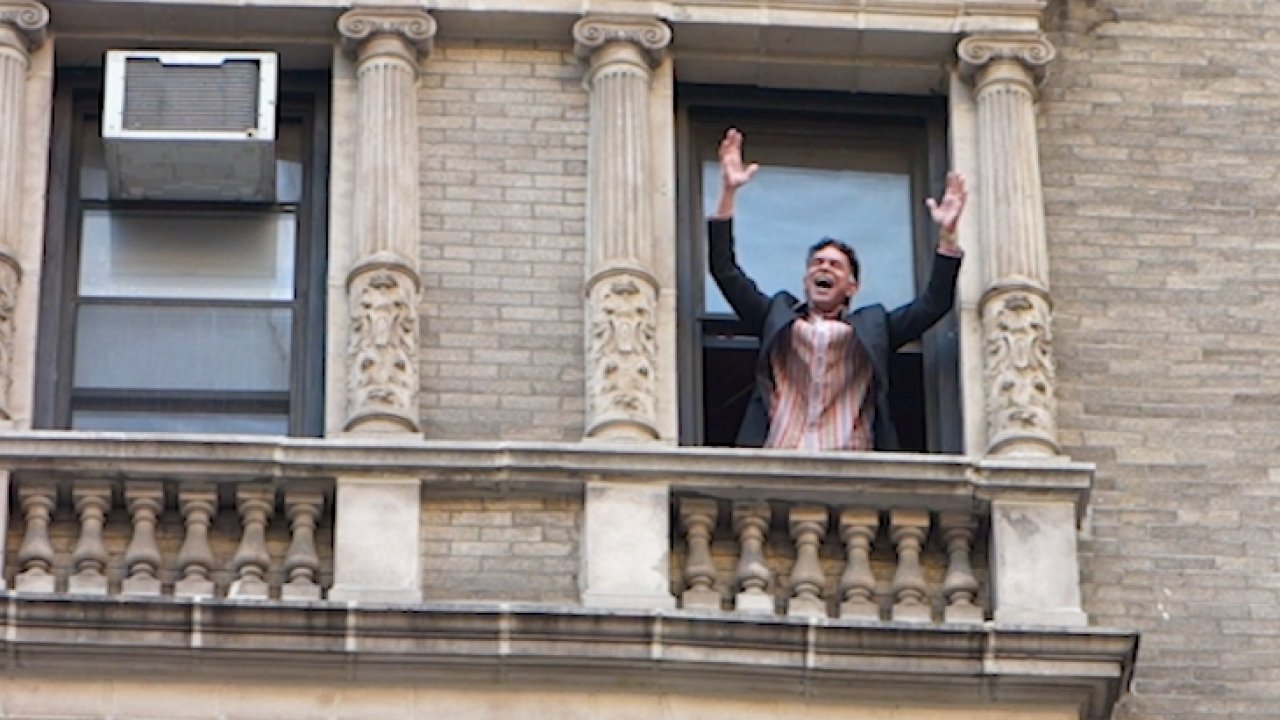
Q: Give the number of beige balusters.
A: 12